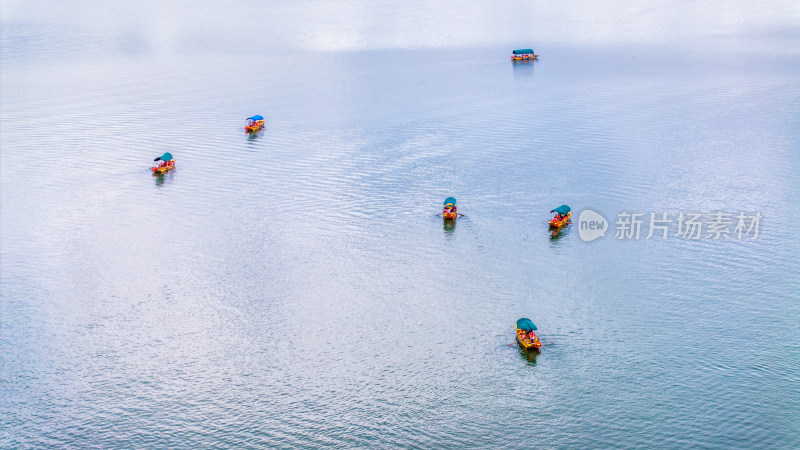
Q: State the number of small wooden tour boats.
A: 6